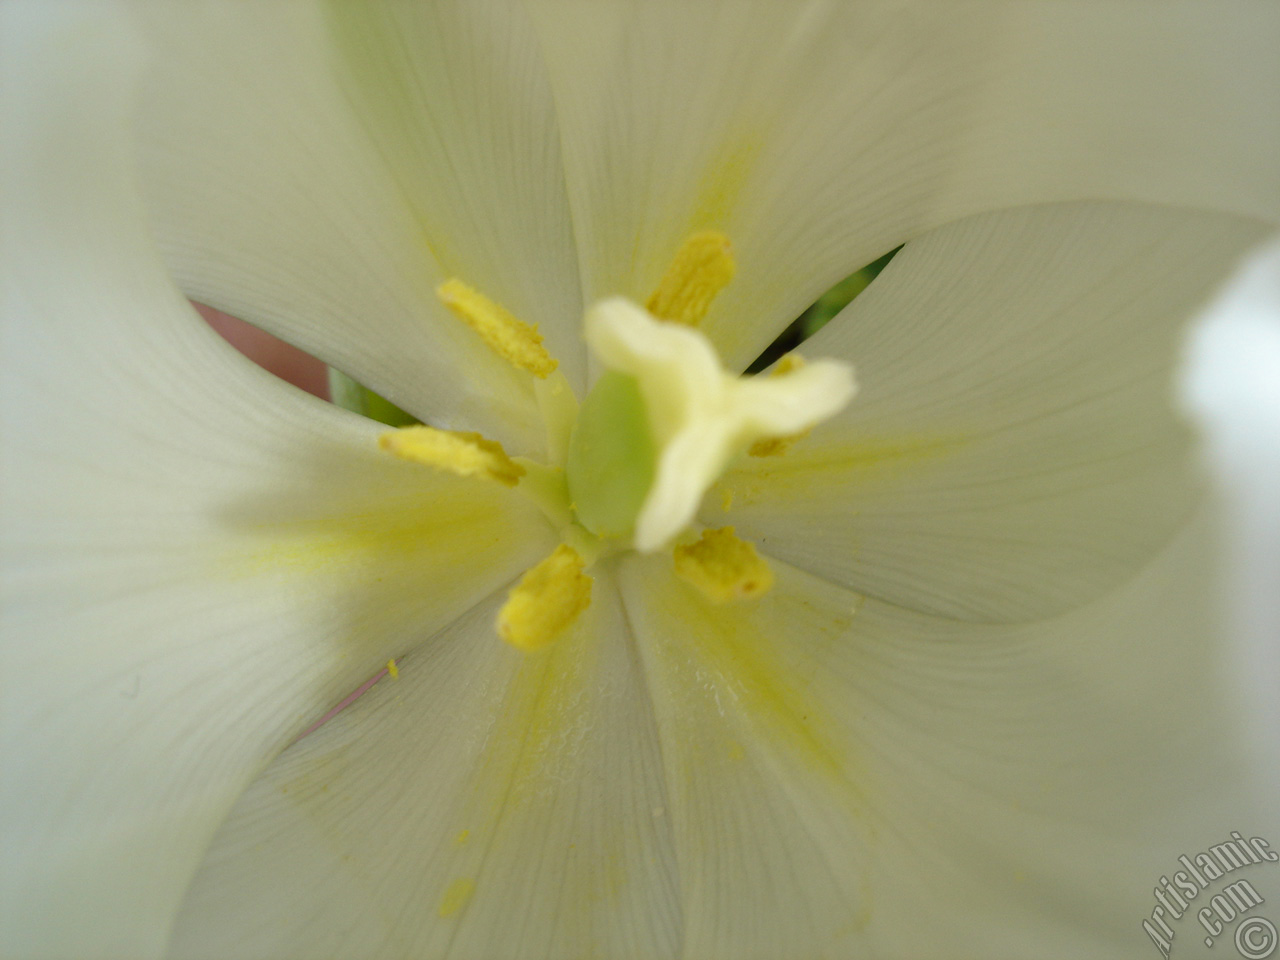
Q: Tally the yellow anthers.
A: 6